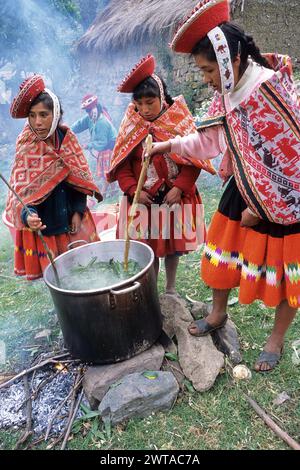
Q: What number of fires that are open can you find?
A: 1